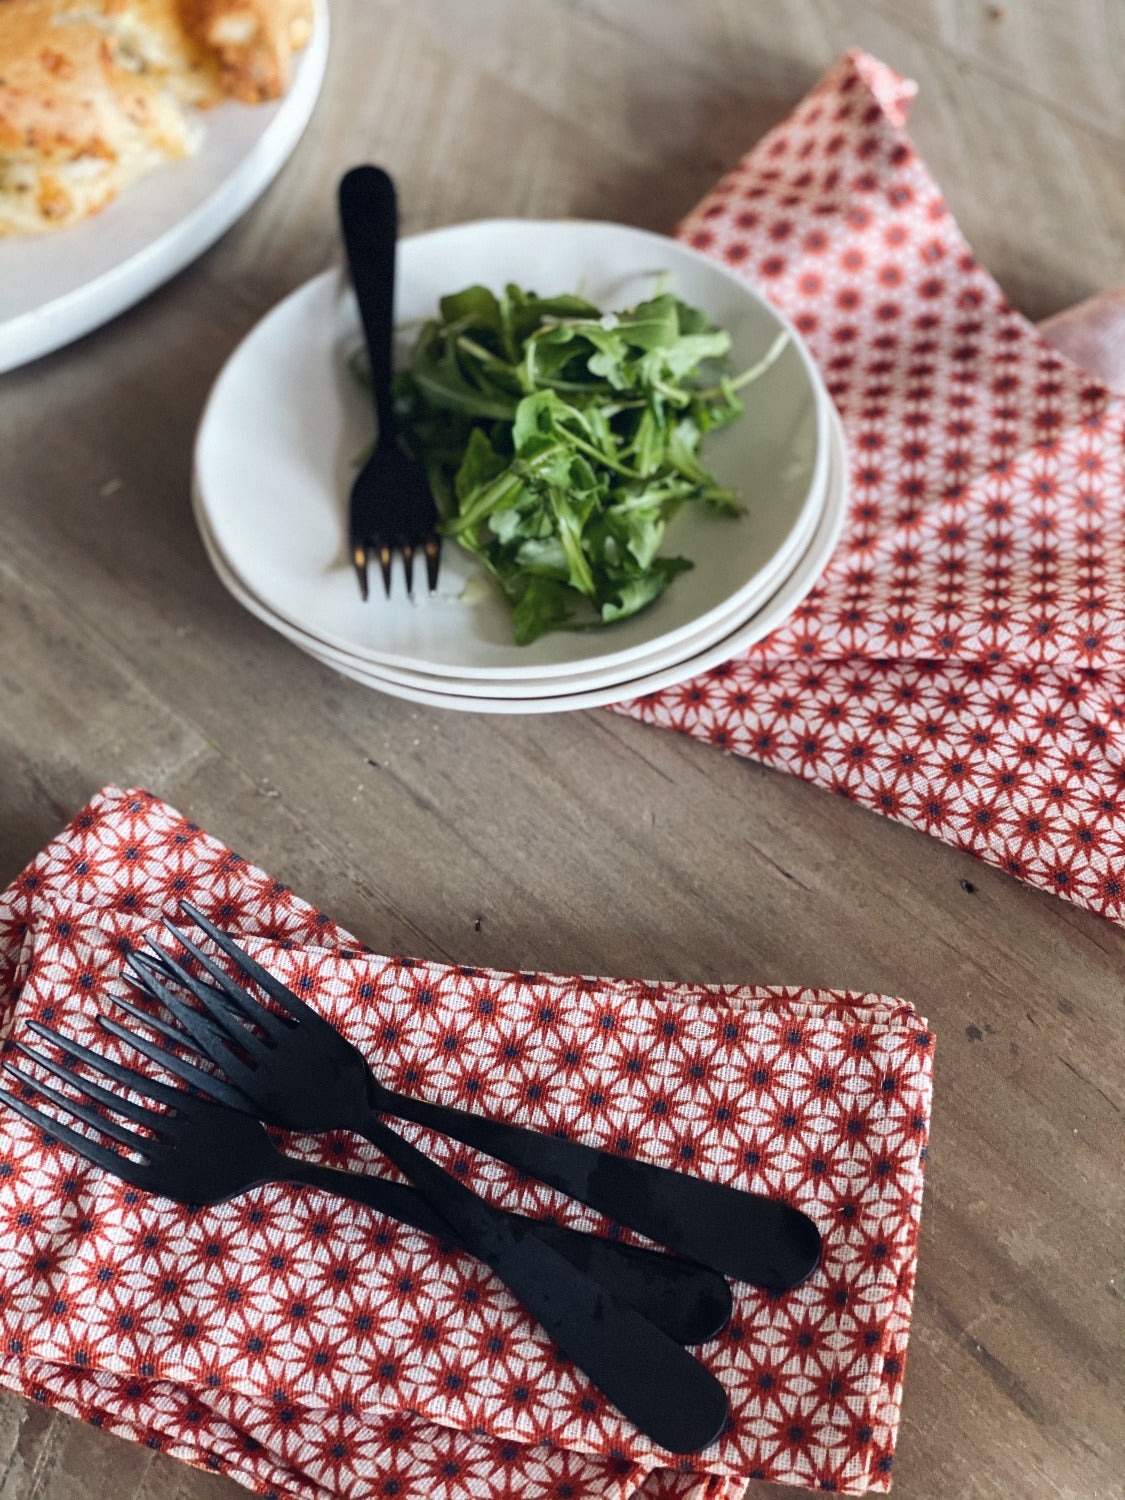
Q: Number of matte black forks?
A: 4